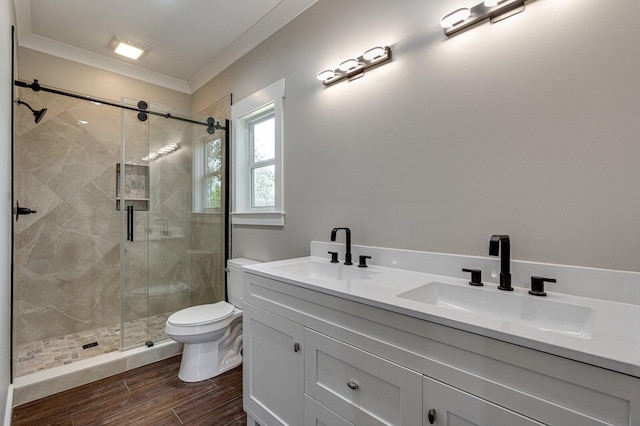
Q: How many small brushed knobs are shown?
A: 3